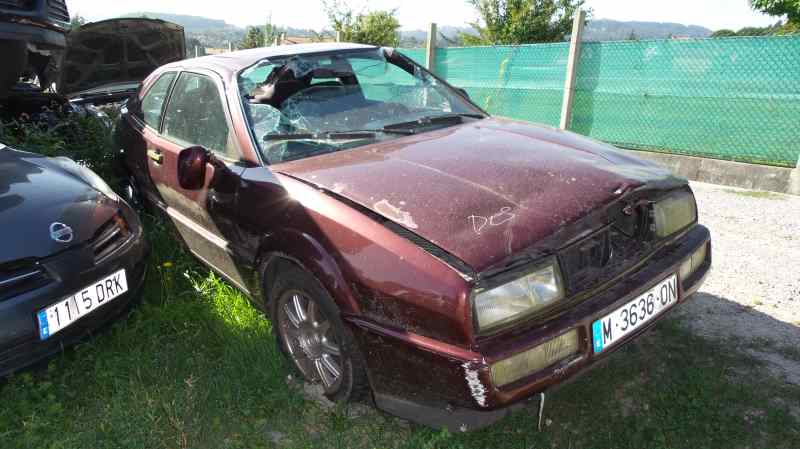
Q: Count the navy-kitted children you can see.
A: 0